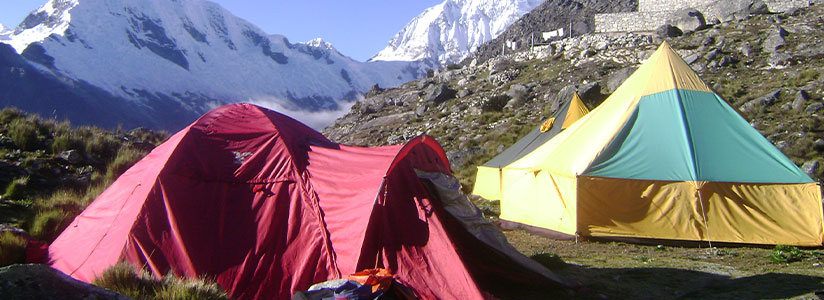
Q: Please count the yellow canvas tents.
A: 2